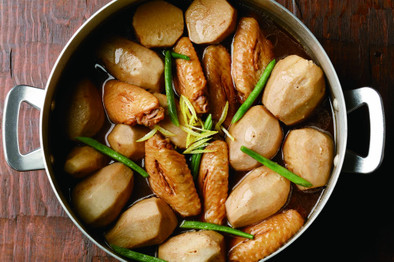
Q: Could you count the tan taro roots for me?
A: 14